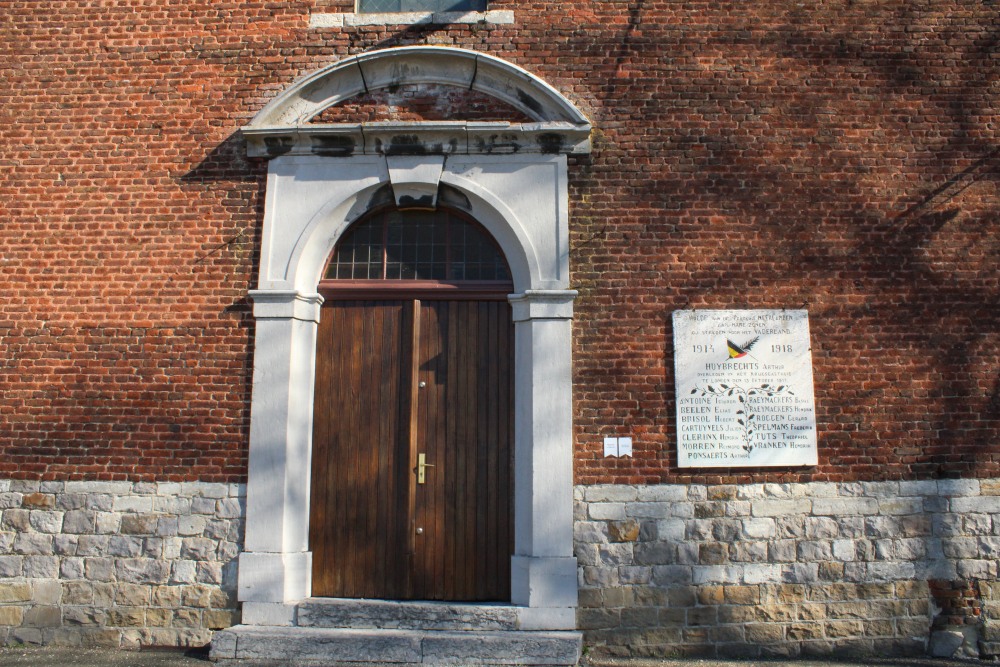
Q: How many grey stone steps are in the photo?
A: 2